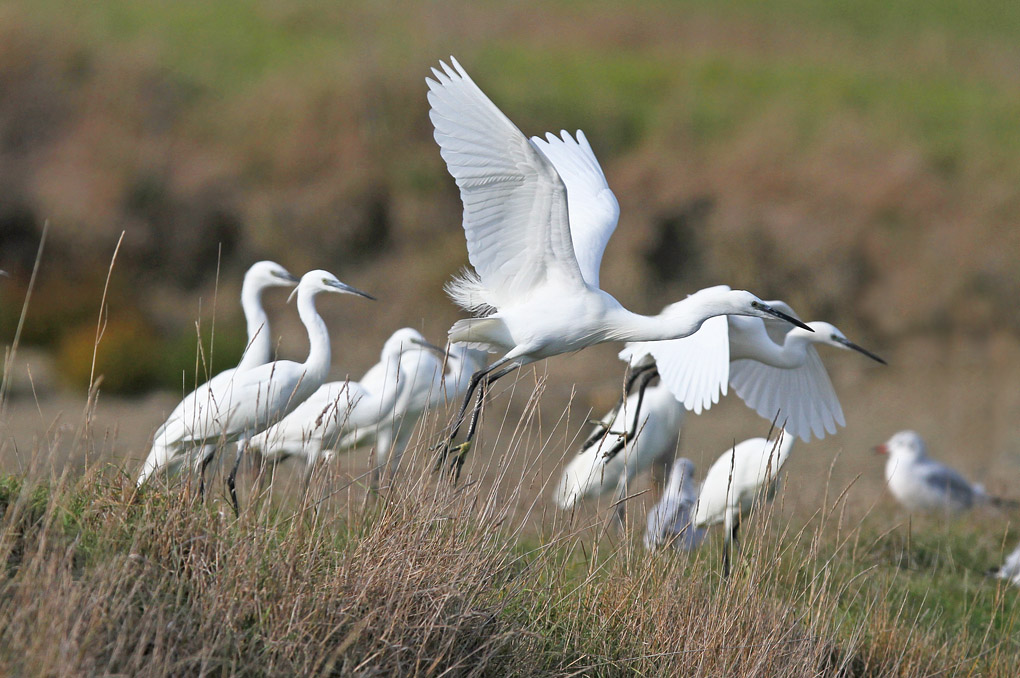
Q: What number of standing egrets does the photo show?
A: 6